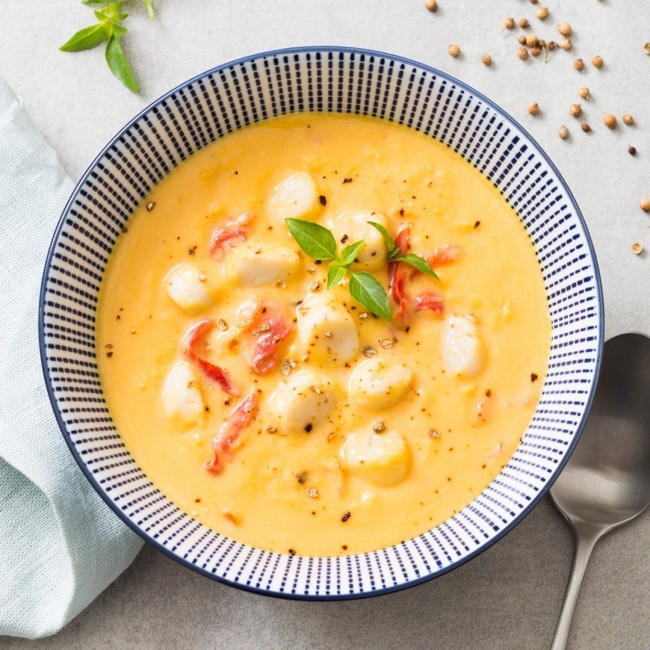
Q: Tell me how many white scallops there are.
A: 10